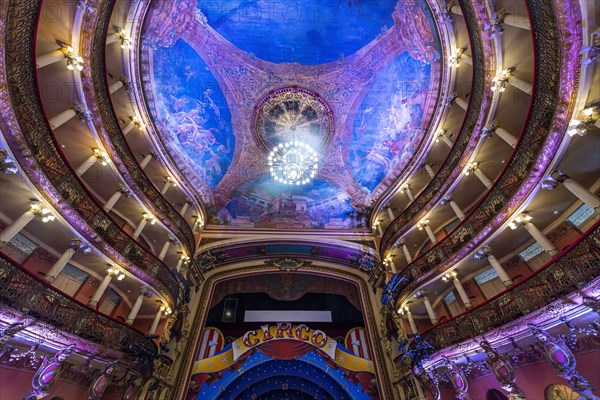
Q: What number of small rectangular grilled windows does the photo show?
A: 7